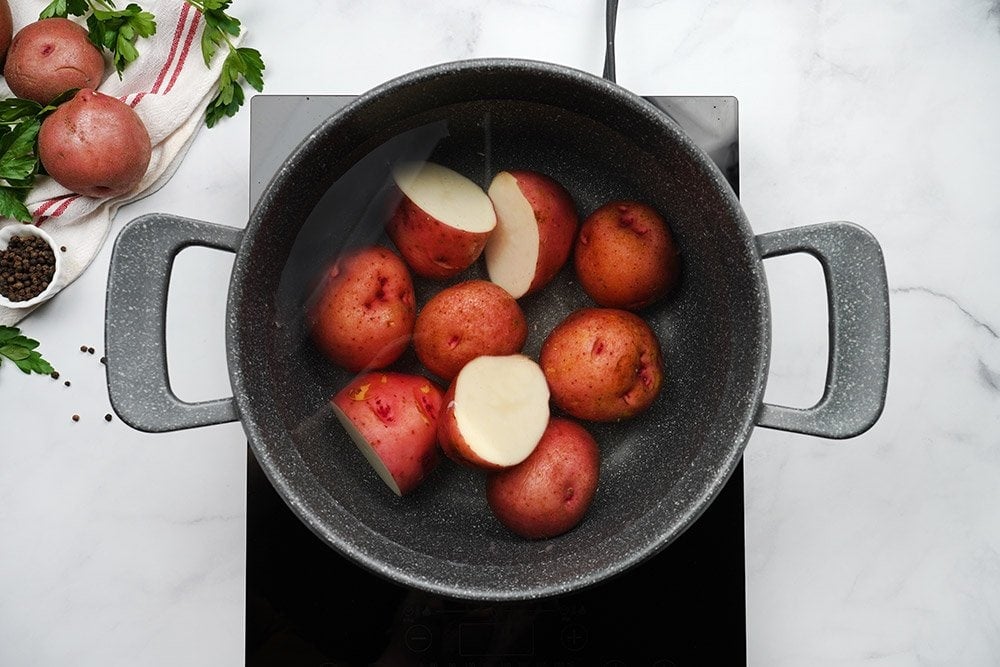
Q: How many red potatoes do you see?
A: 12